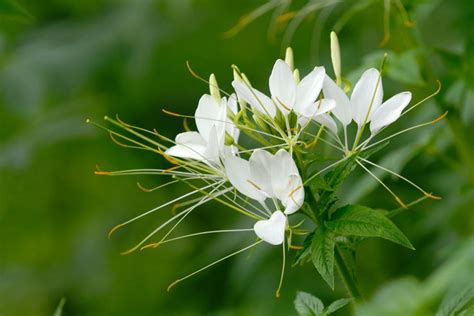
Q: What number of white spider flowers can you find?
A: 4